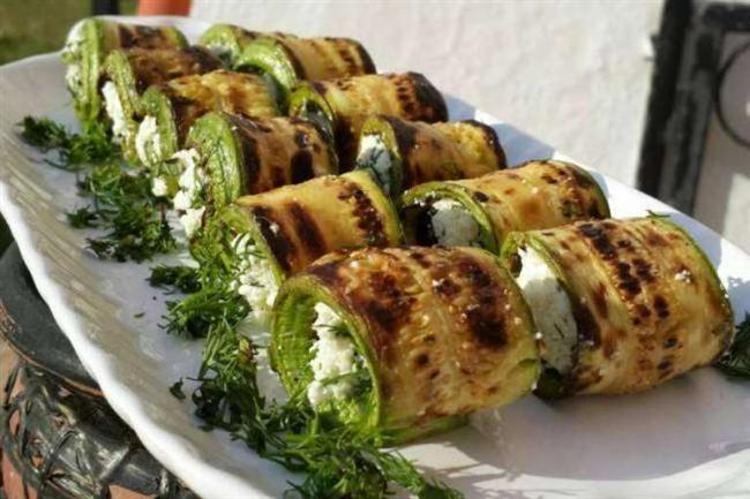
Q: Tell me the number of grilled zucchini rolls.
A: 12